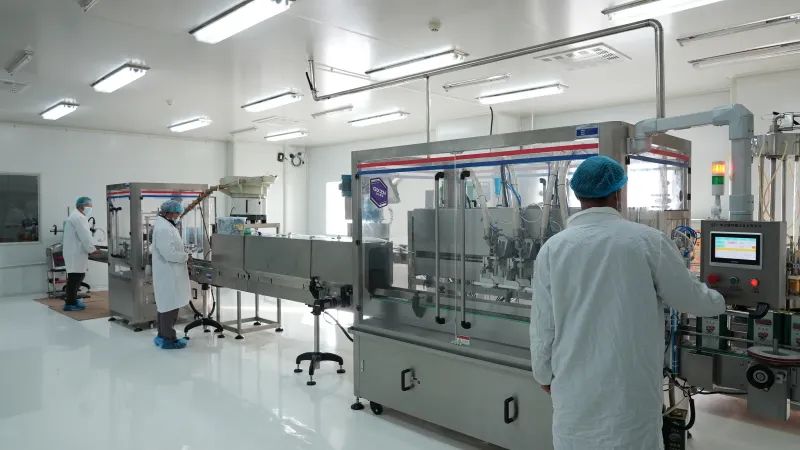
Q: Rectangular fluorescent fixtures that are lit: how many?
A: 10